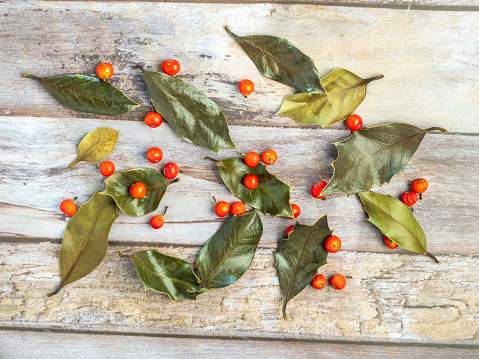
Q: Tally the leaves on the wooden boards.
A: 13